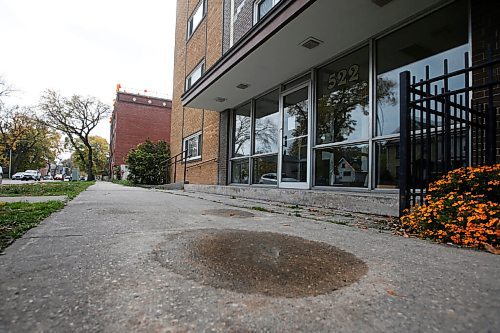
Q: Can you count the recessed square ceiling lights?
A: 4